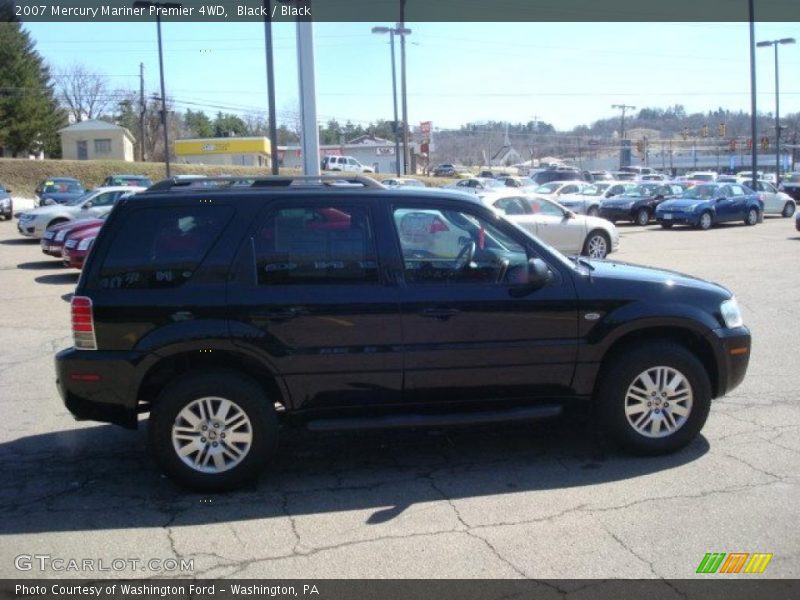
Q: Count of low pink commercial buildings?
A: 0